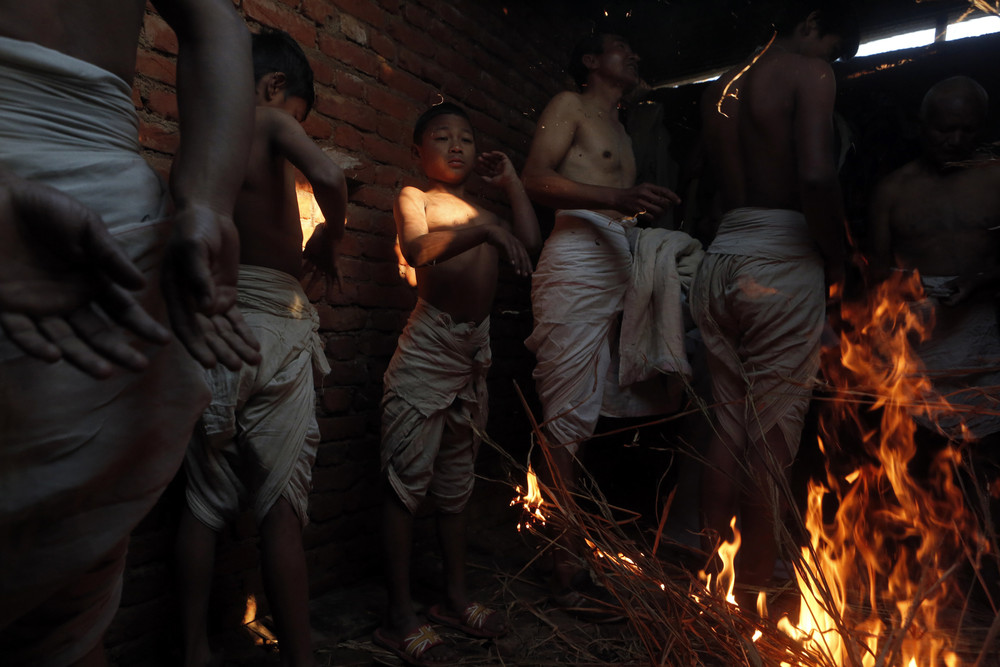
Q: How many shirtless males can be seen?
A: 6